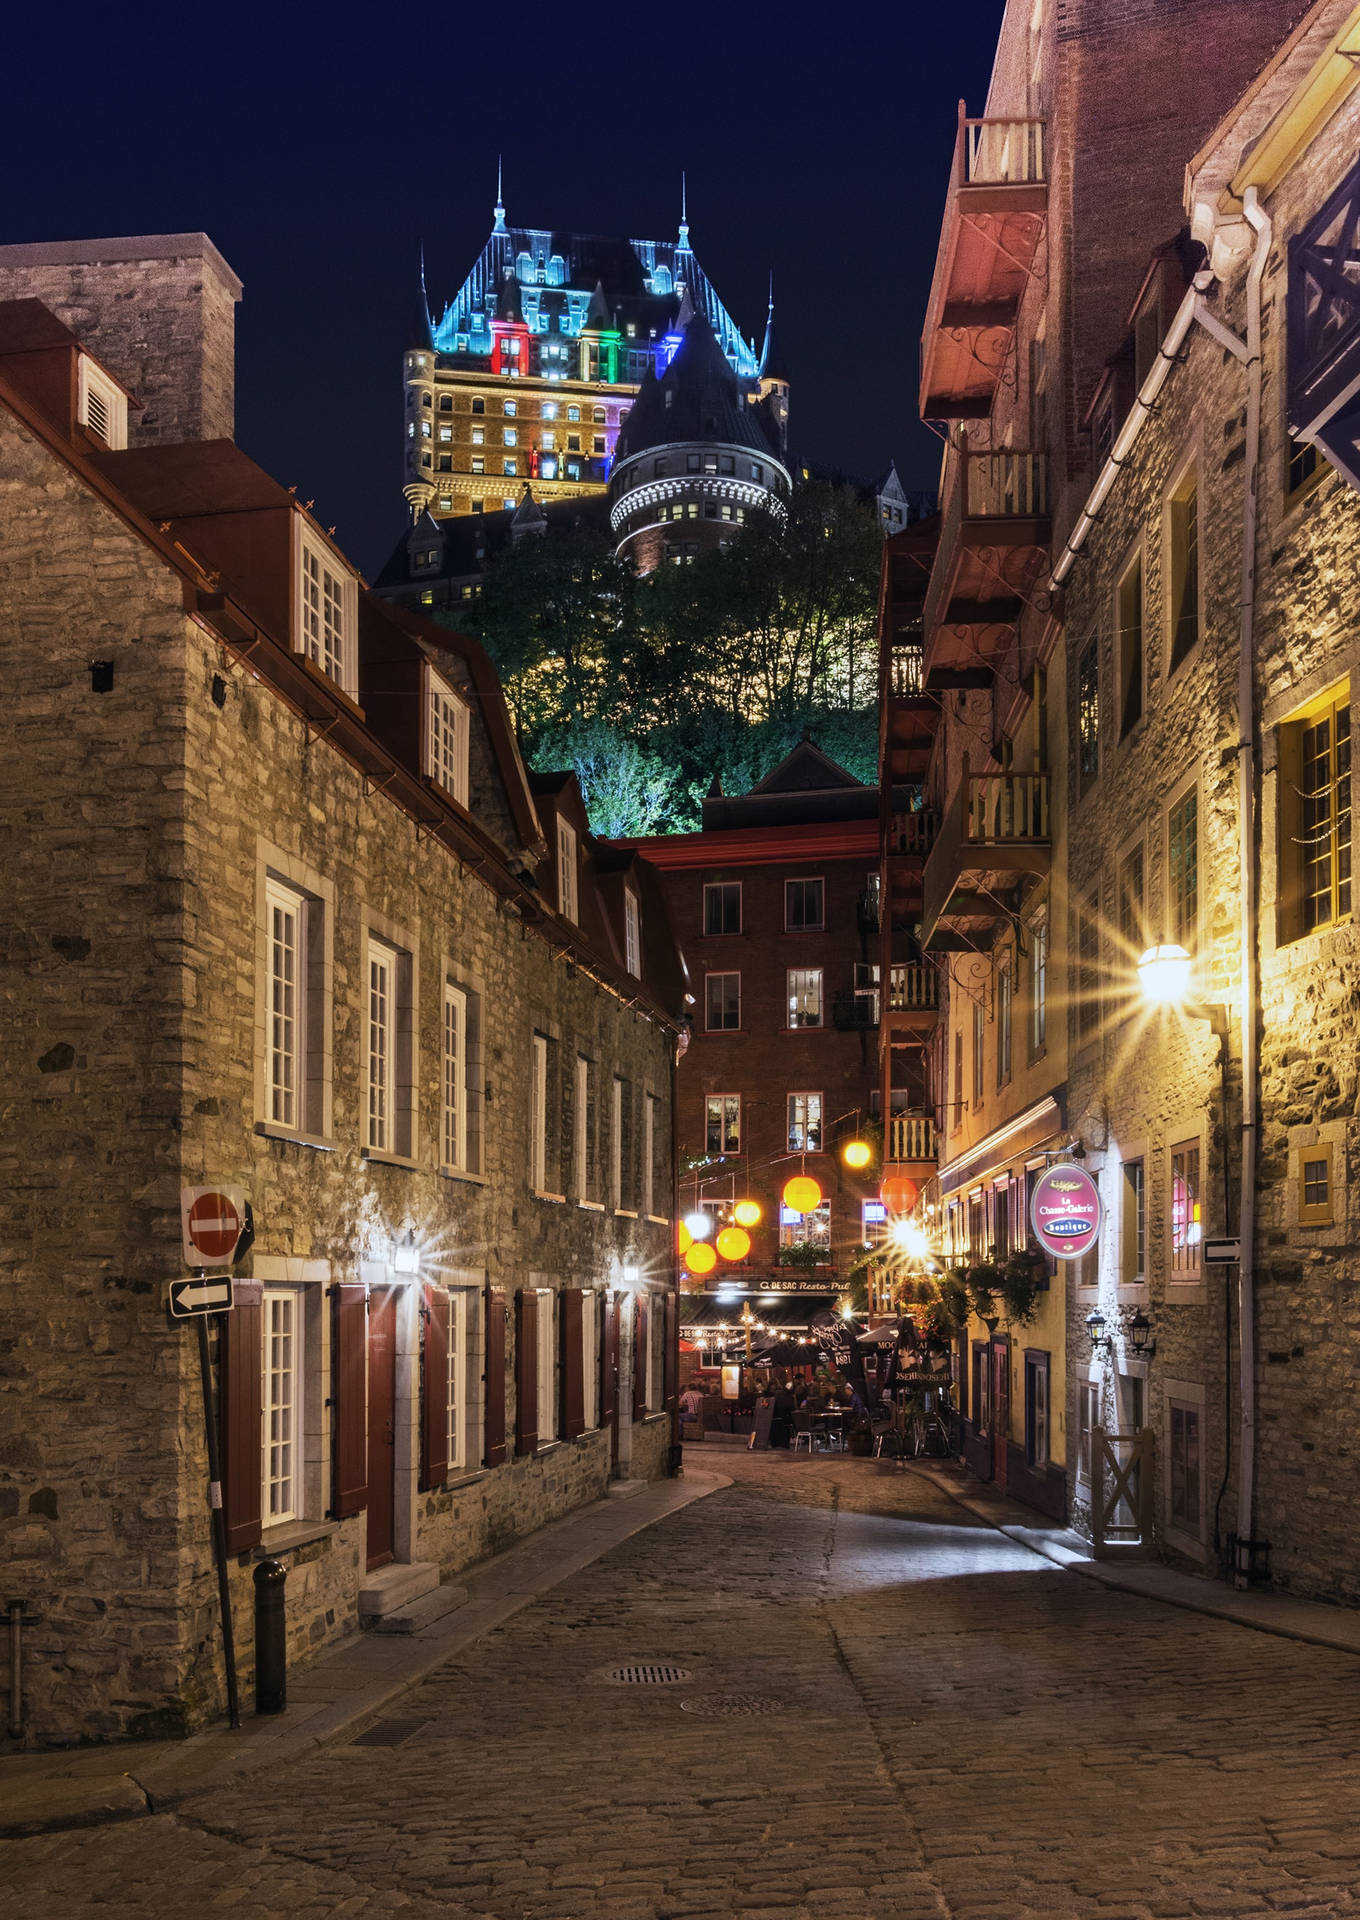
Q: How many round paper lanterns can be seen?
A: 8